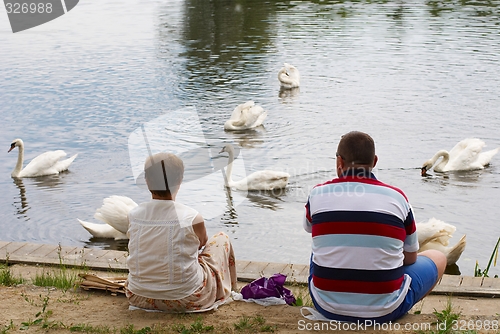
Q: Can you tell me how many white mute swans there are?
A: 7